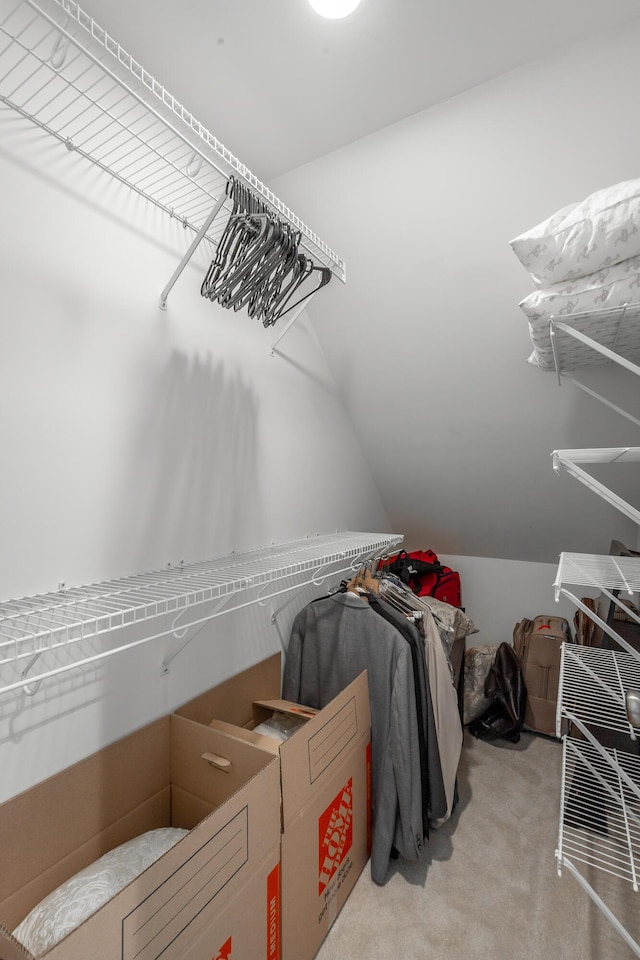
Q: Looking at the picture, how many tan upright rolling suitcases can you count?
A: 1